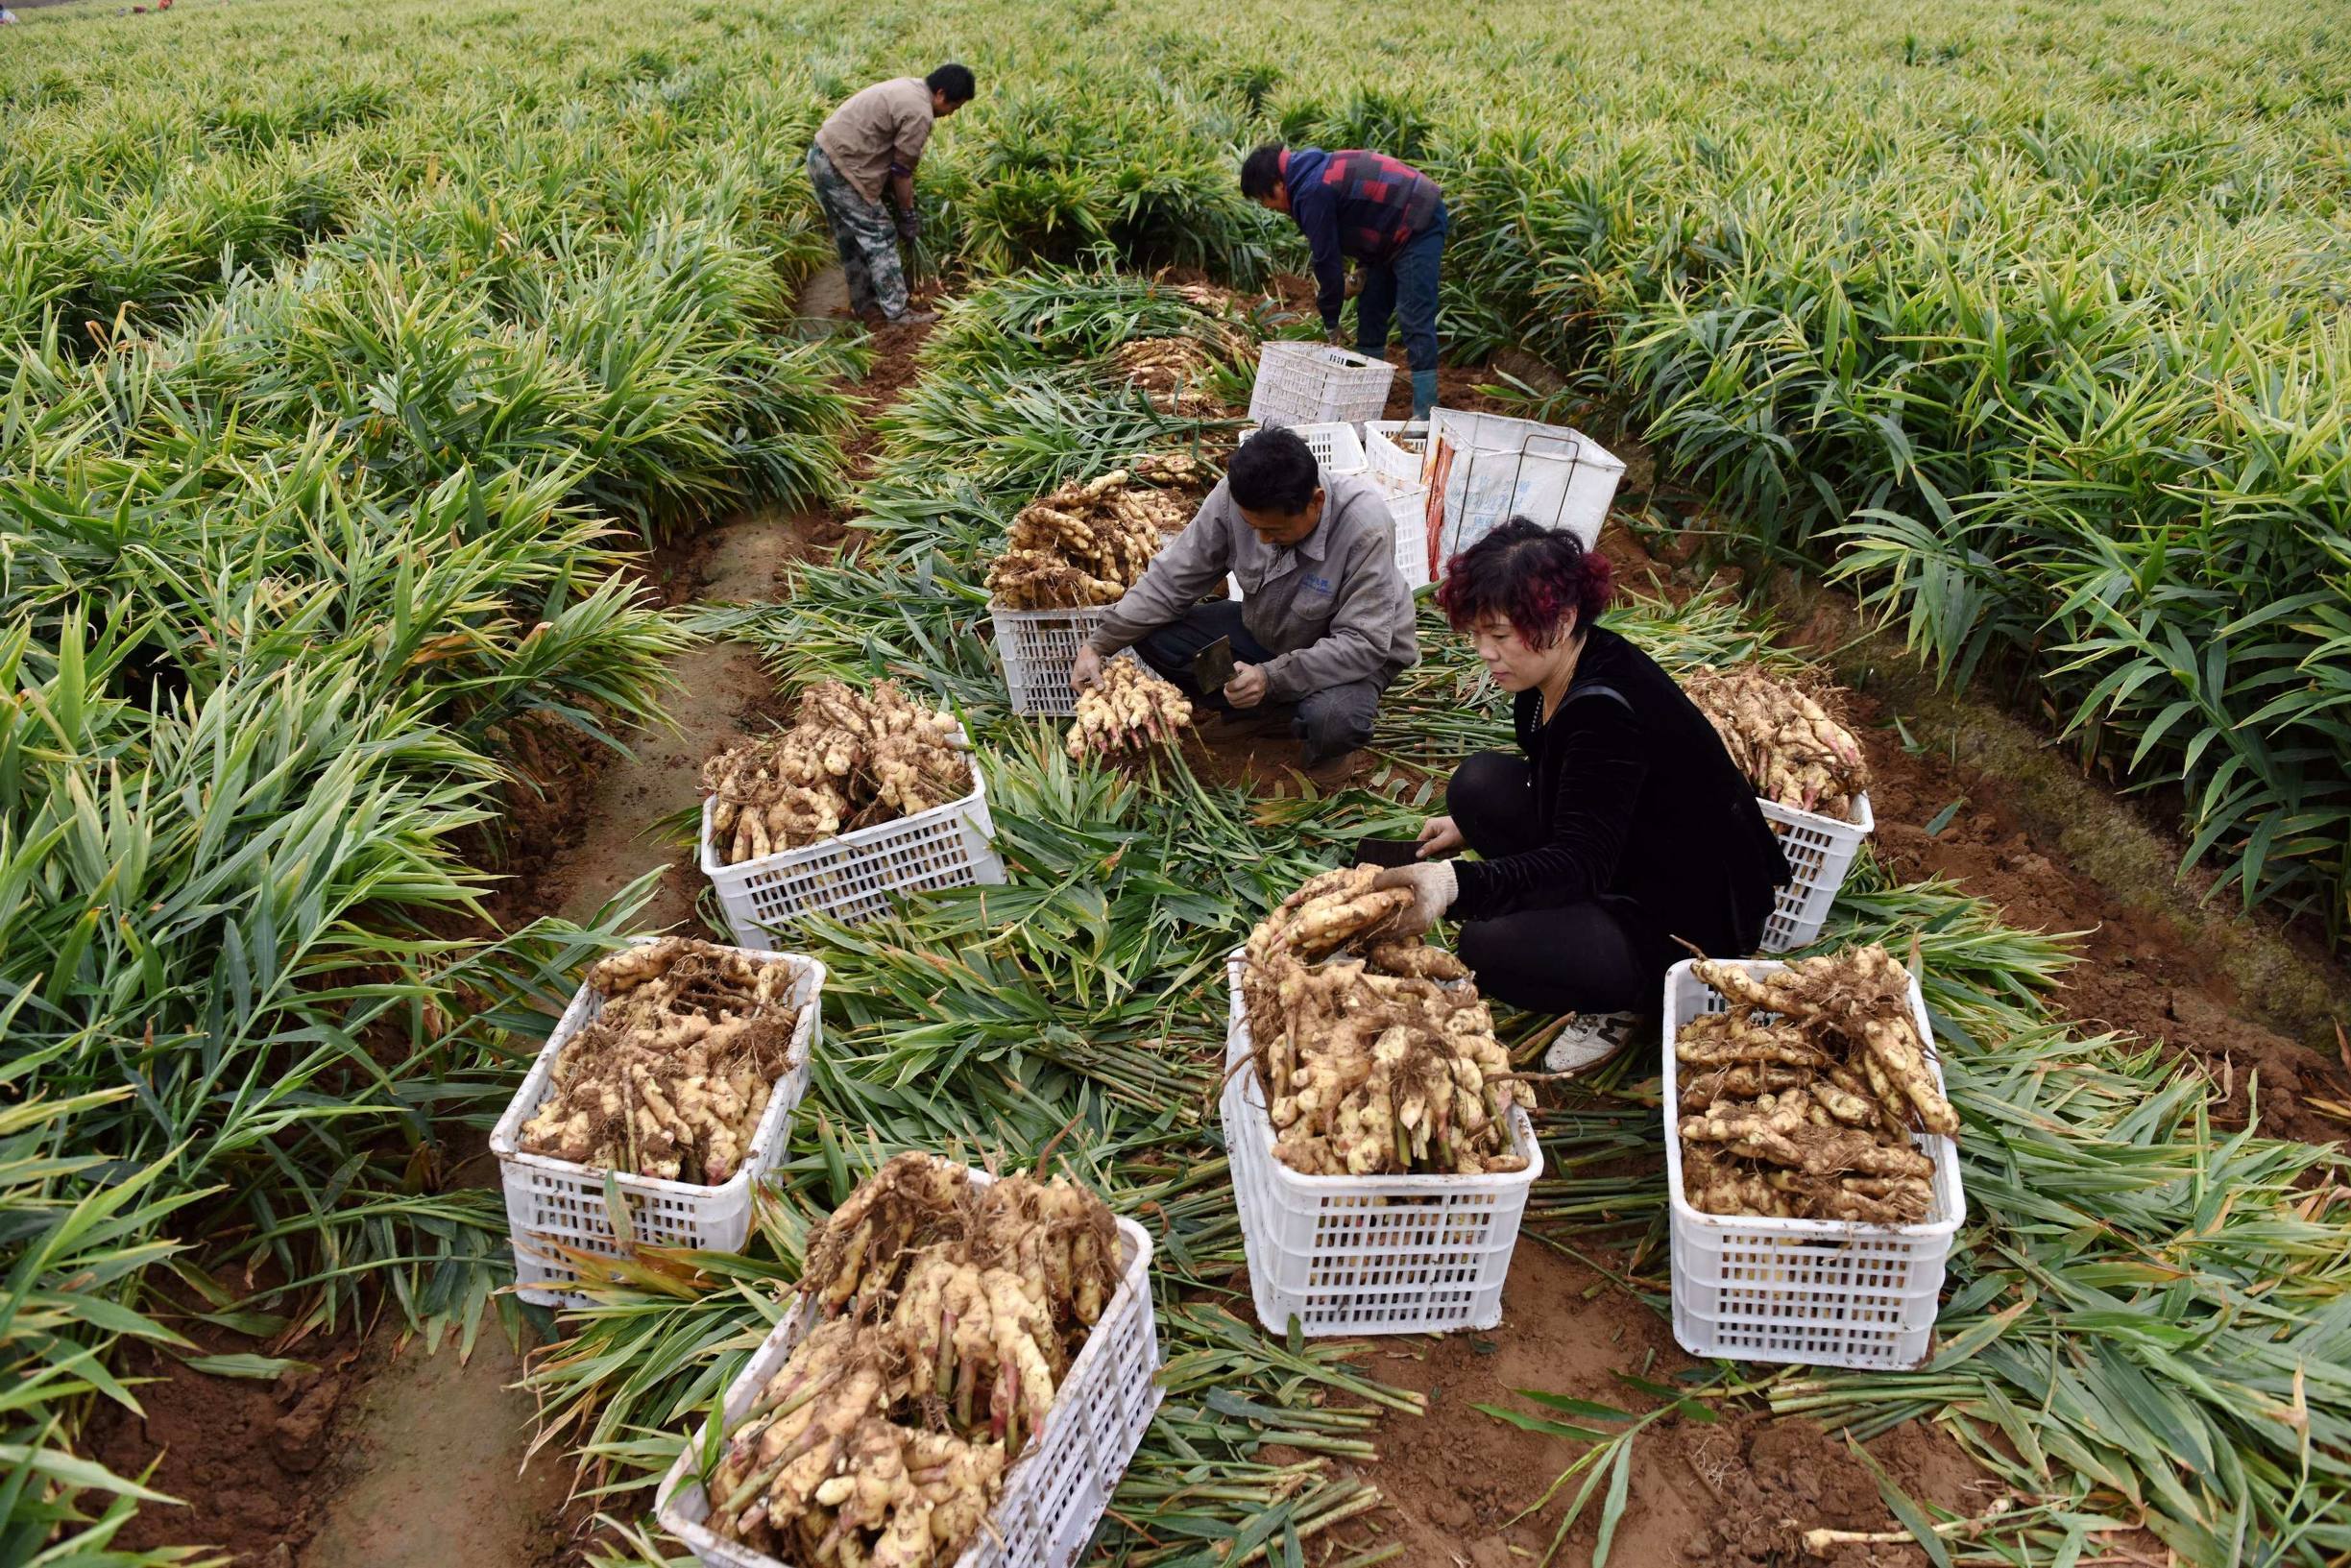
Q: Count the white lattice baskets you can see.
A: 11